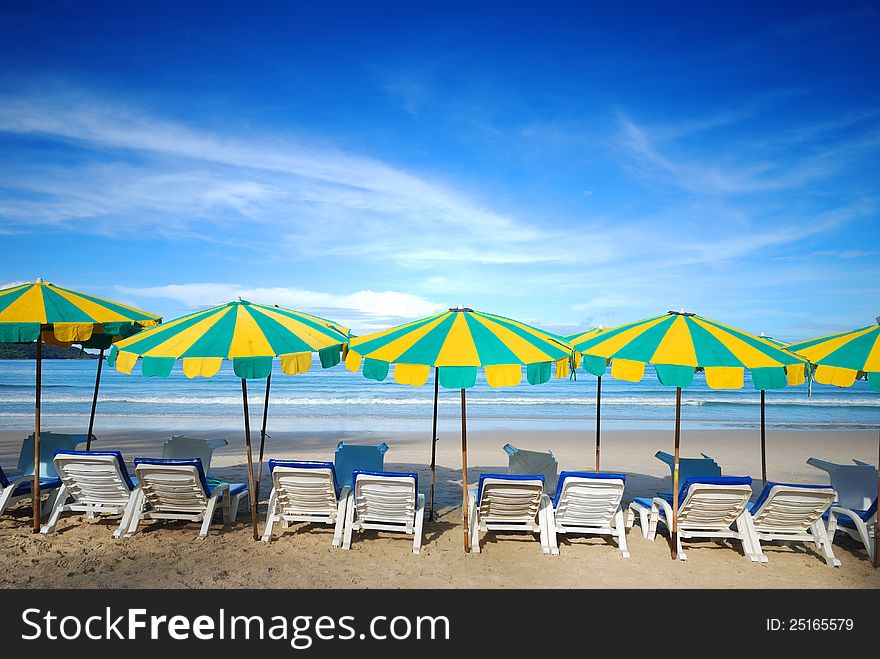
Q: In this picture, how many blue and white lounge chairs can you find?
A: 10